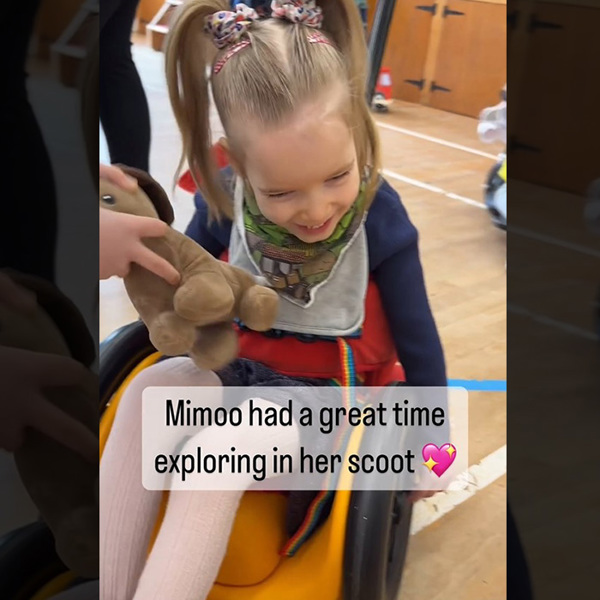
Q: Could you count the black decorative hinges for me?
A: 4